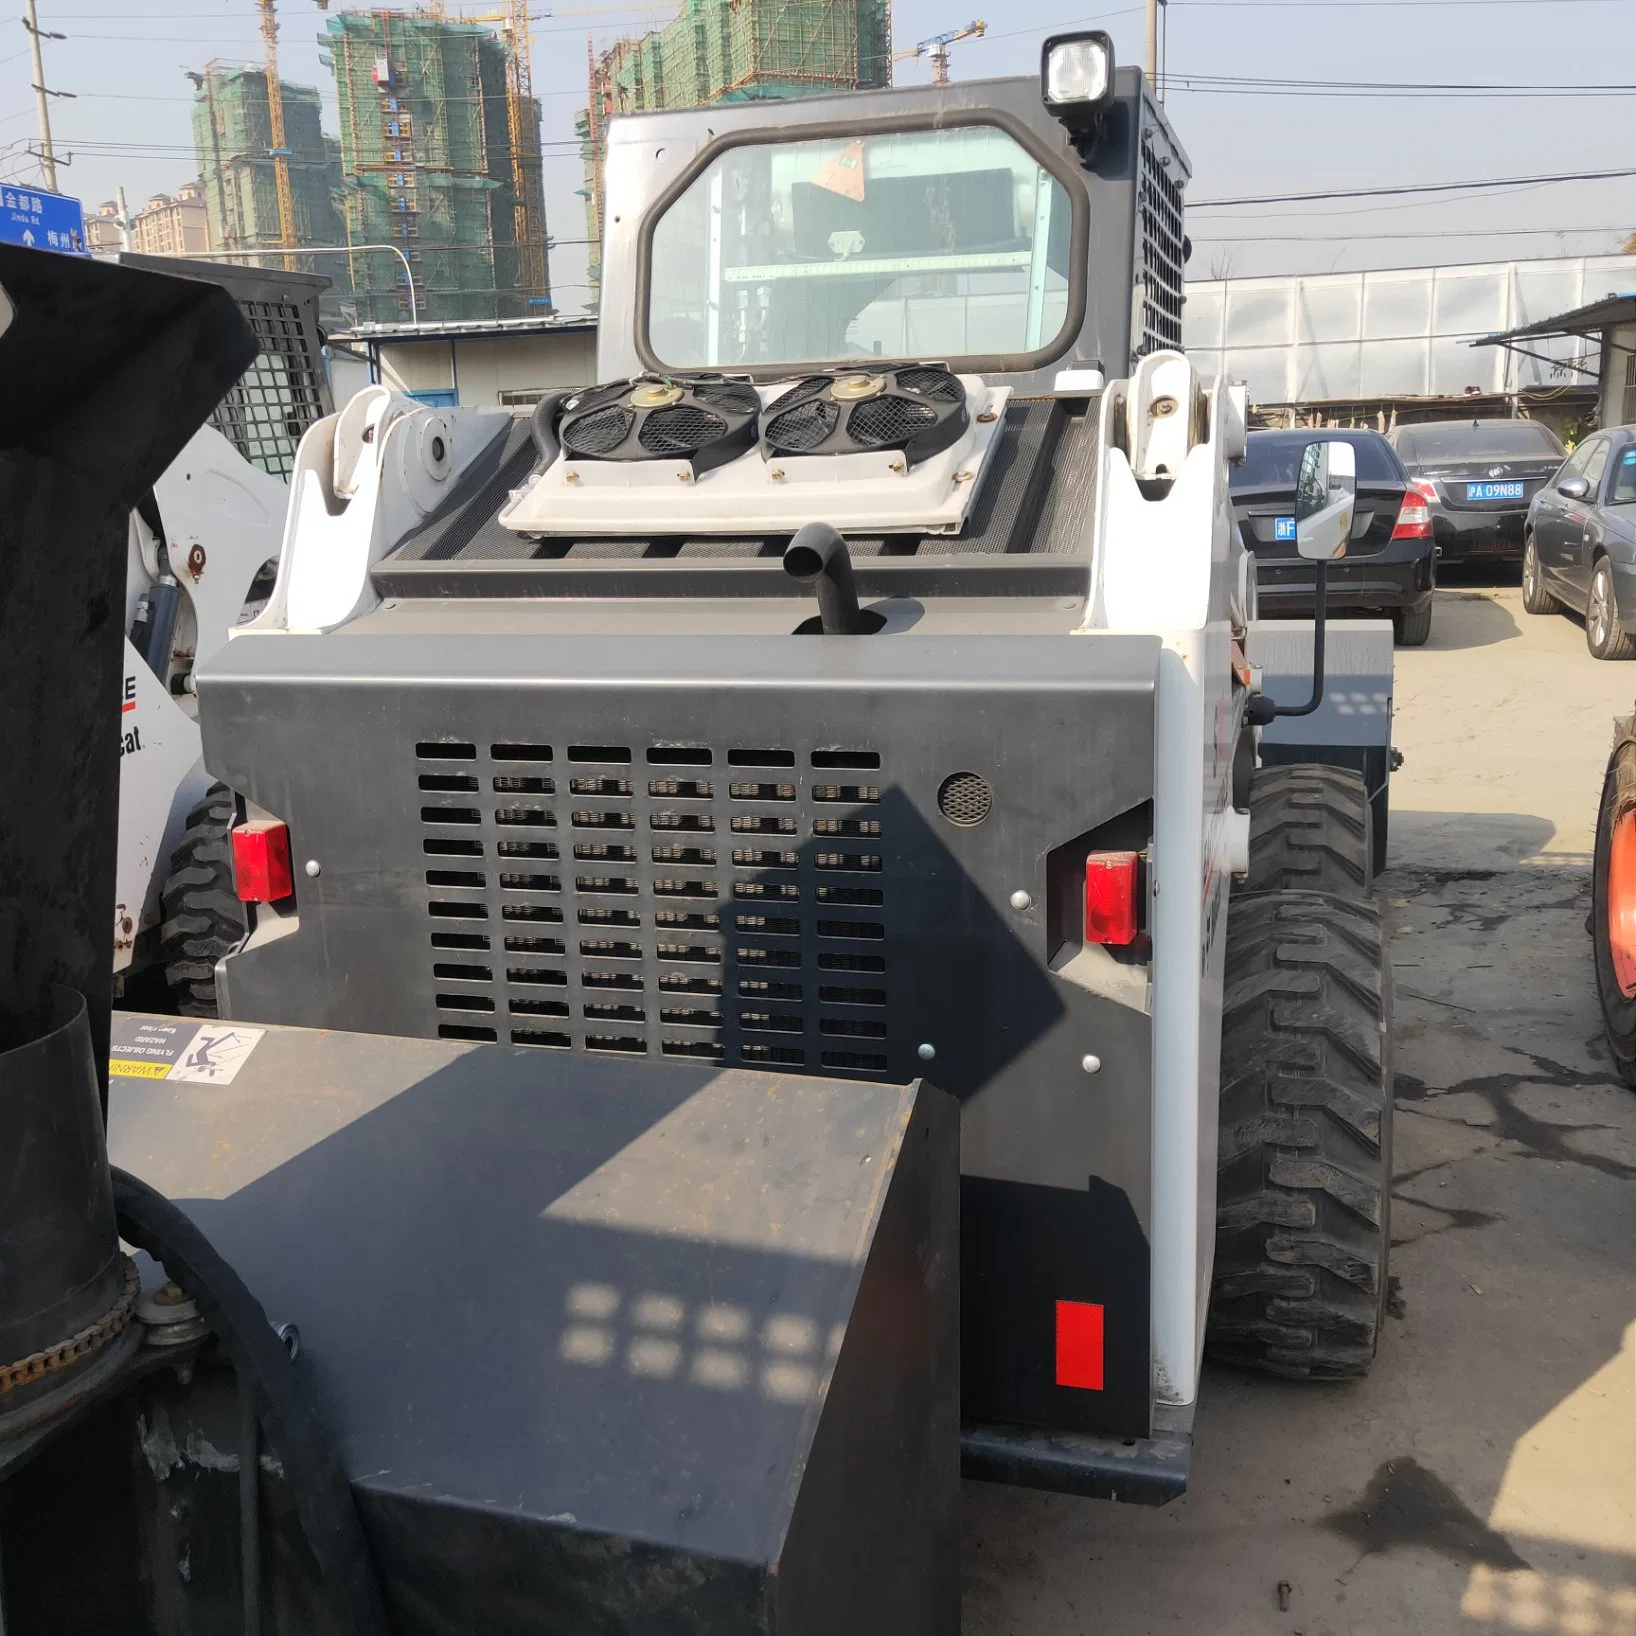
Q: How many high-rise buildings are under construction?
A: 3